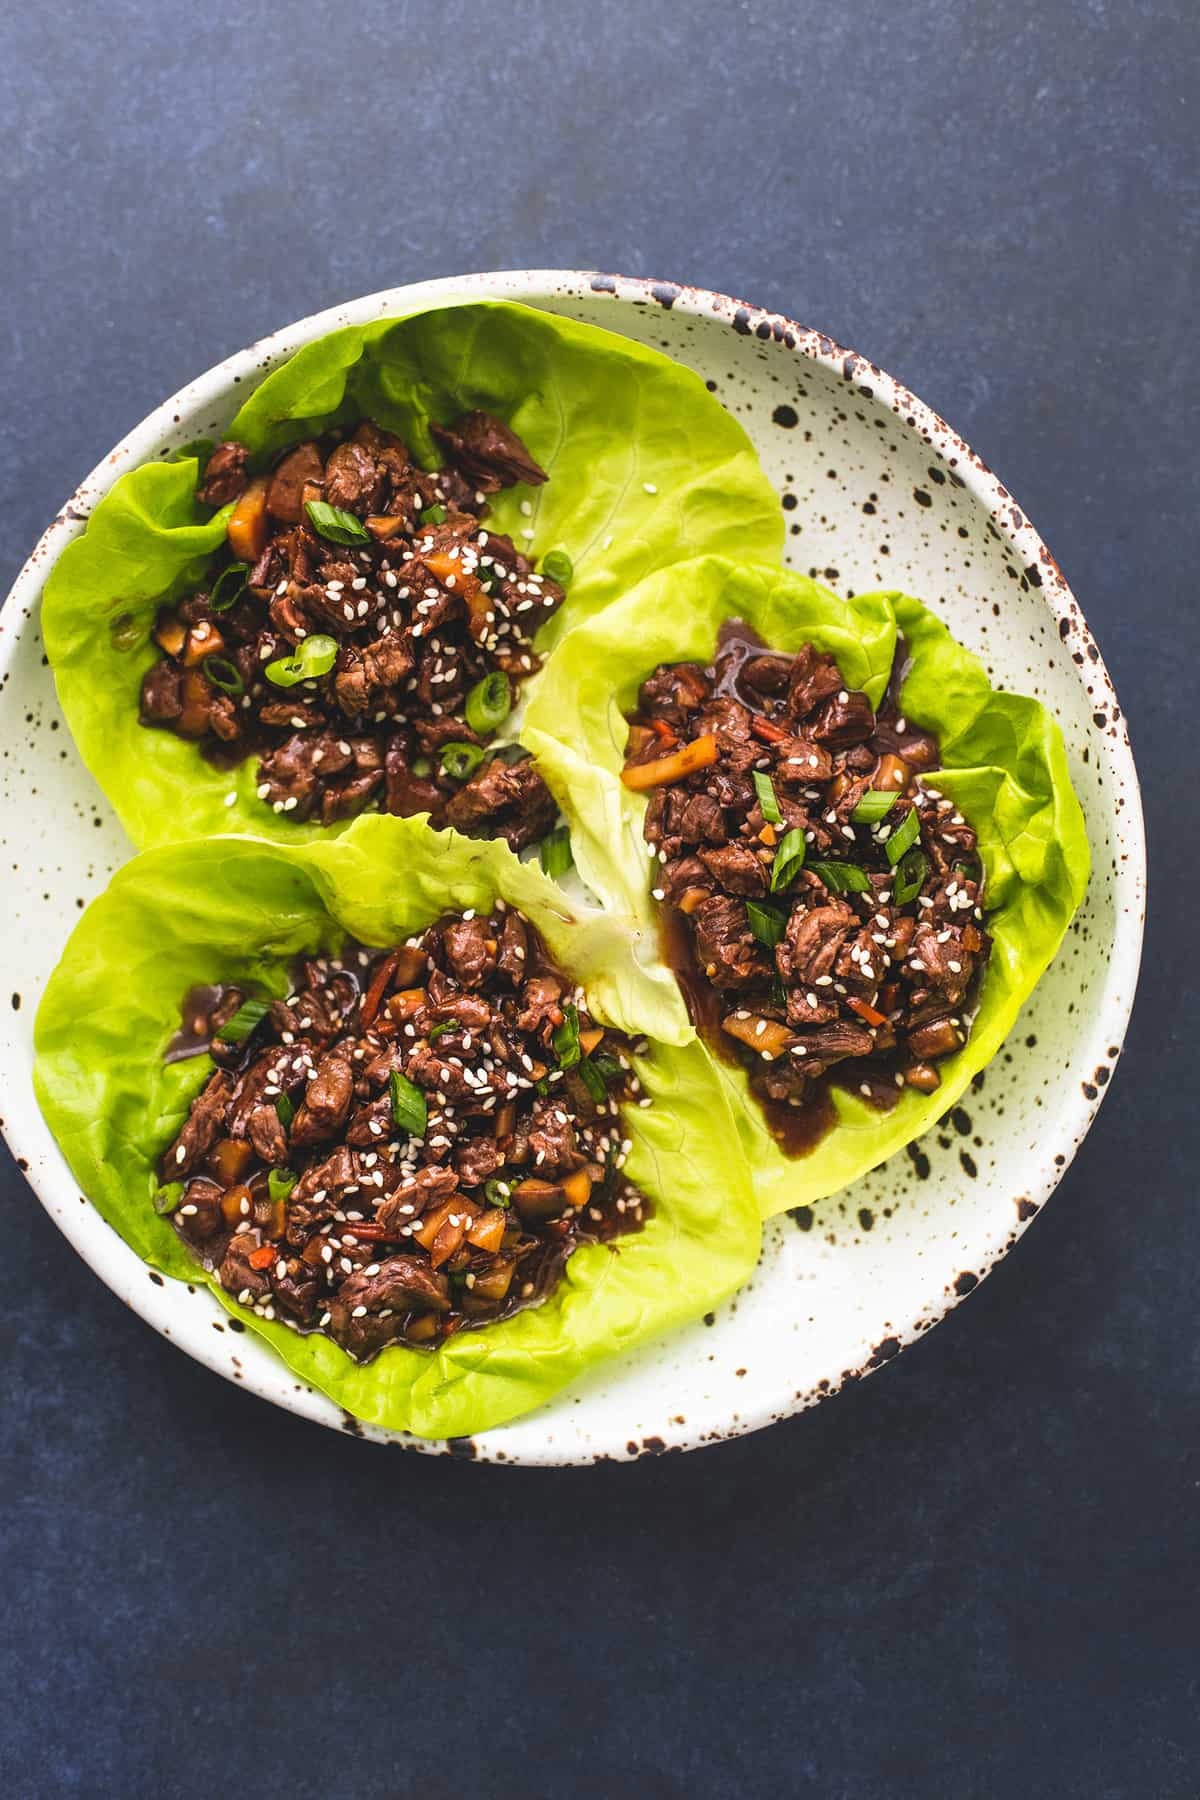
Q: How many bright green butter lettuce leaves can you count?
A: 3